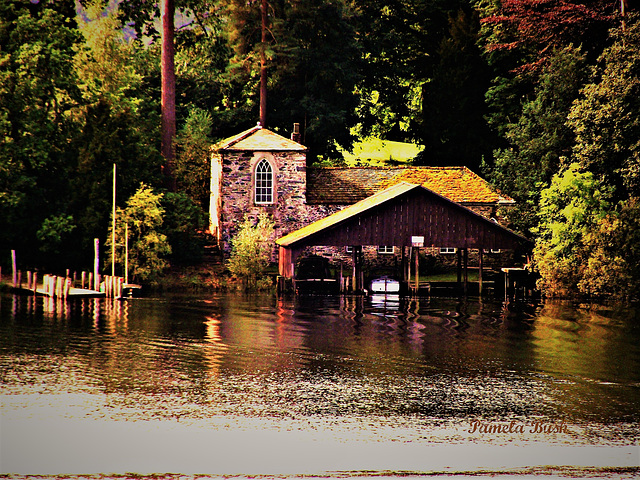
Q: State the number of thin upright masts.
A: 2